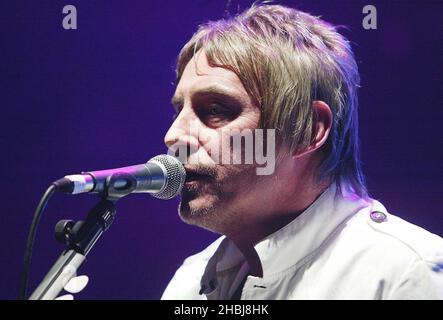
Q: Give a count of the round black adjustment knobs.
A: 1